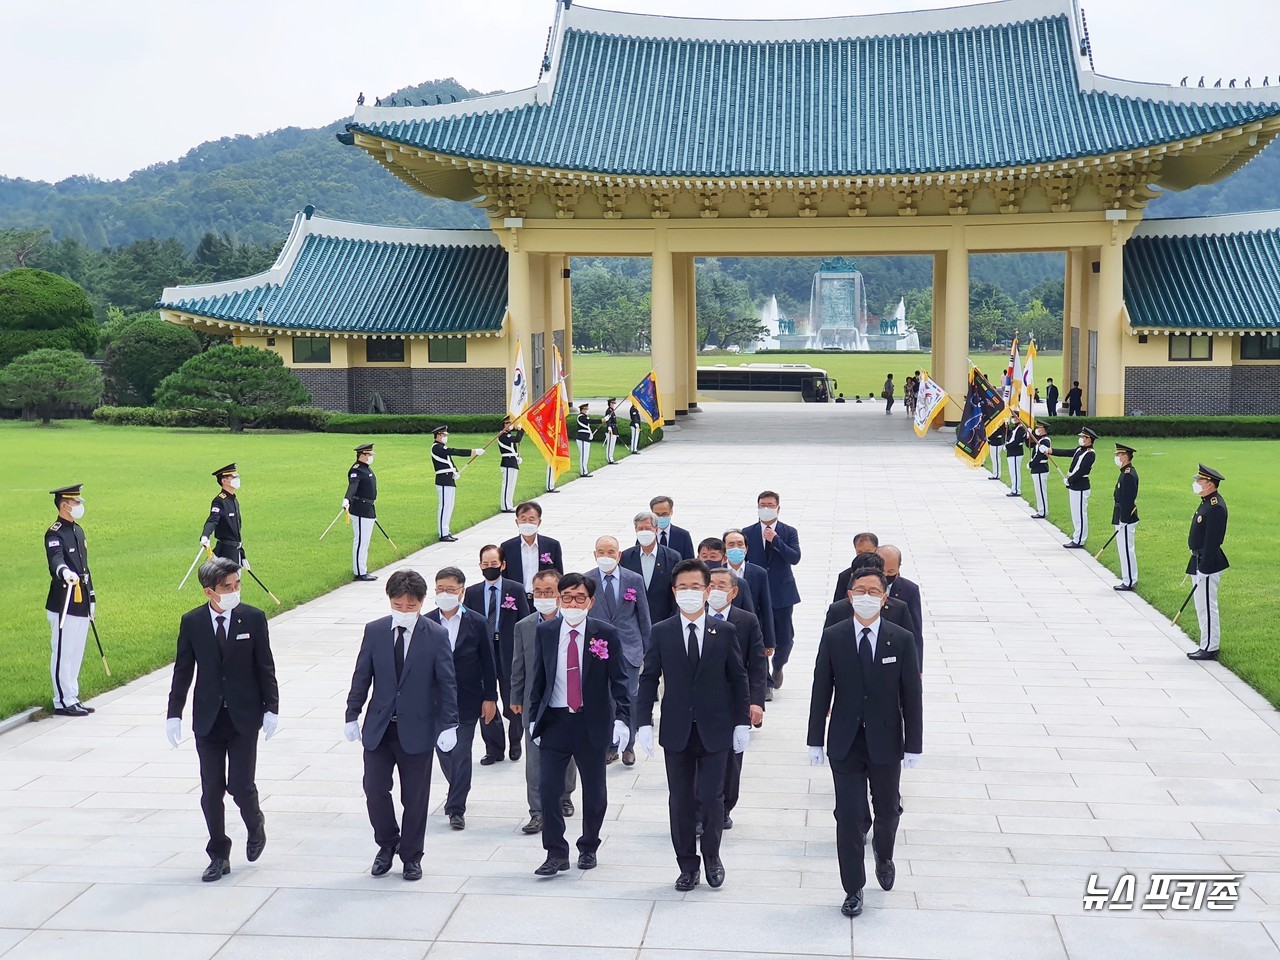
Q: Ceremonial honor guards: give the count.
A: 15